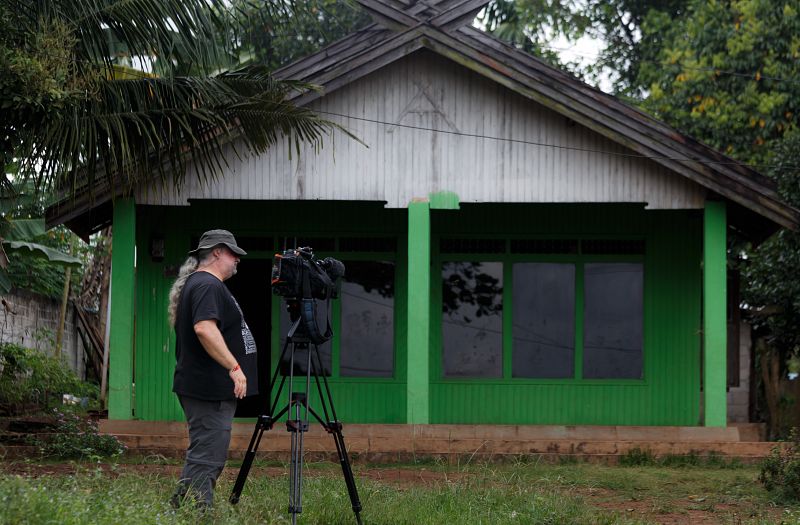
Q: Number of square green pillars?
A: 3